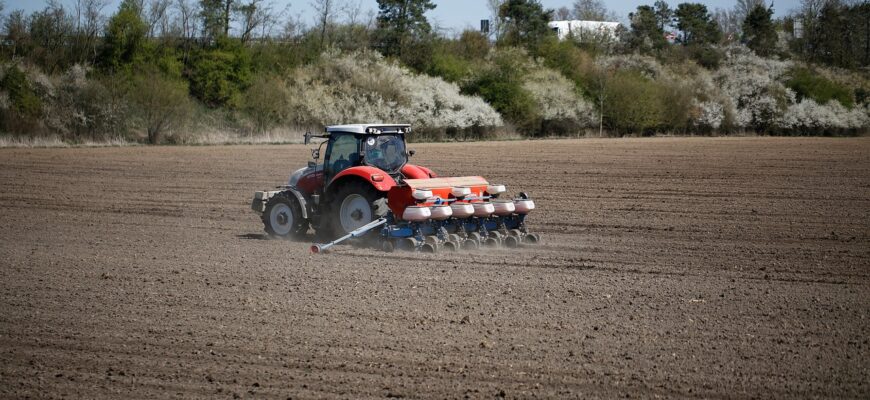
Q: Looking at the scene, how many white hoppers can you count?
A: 9